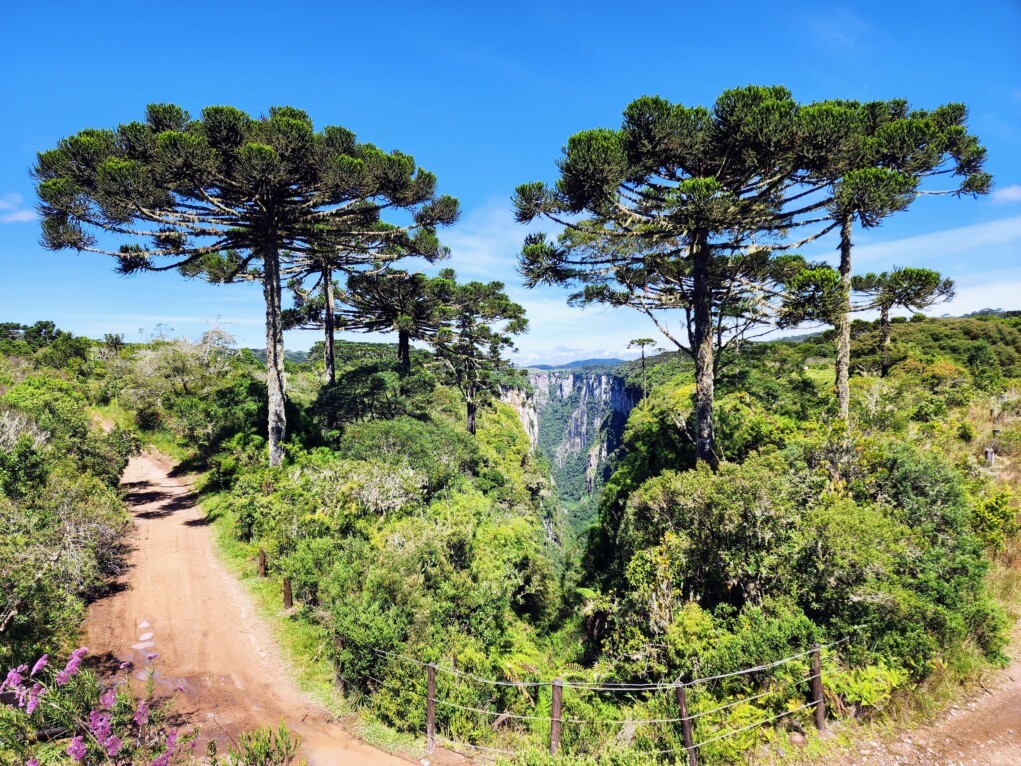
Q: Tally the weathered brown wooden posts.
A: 7